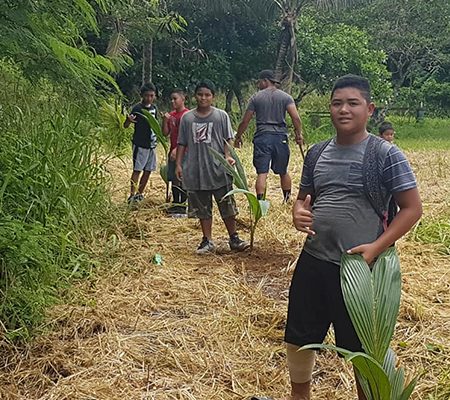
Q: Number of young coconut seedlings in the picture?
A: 3